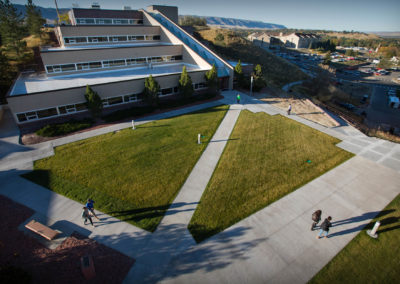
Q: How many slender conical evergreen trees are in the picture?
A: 6